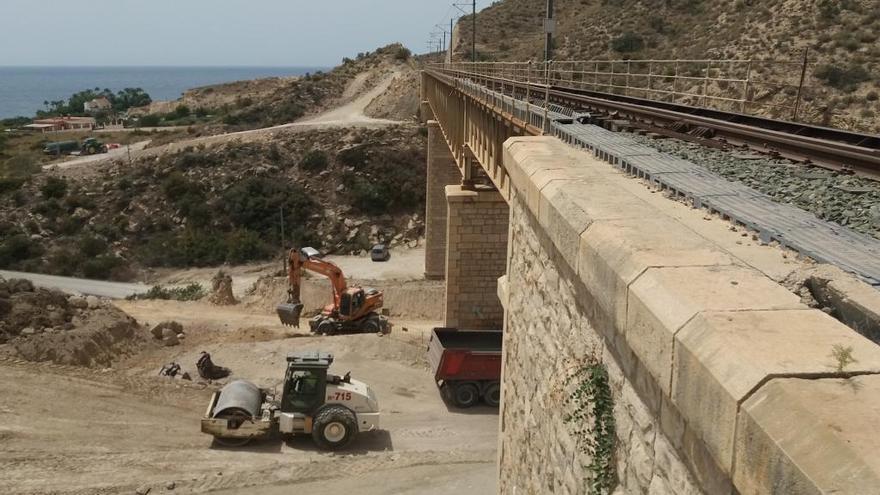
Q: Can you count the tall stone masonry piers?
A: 2